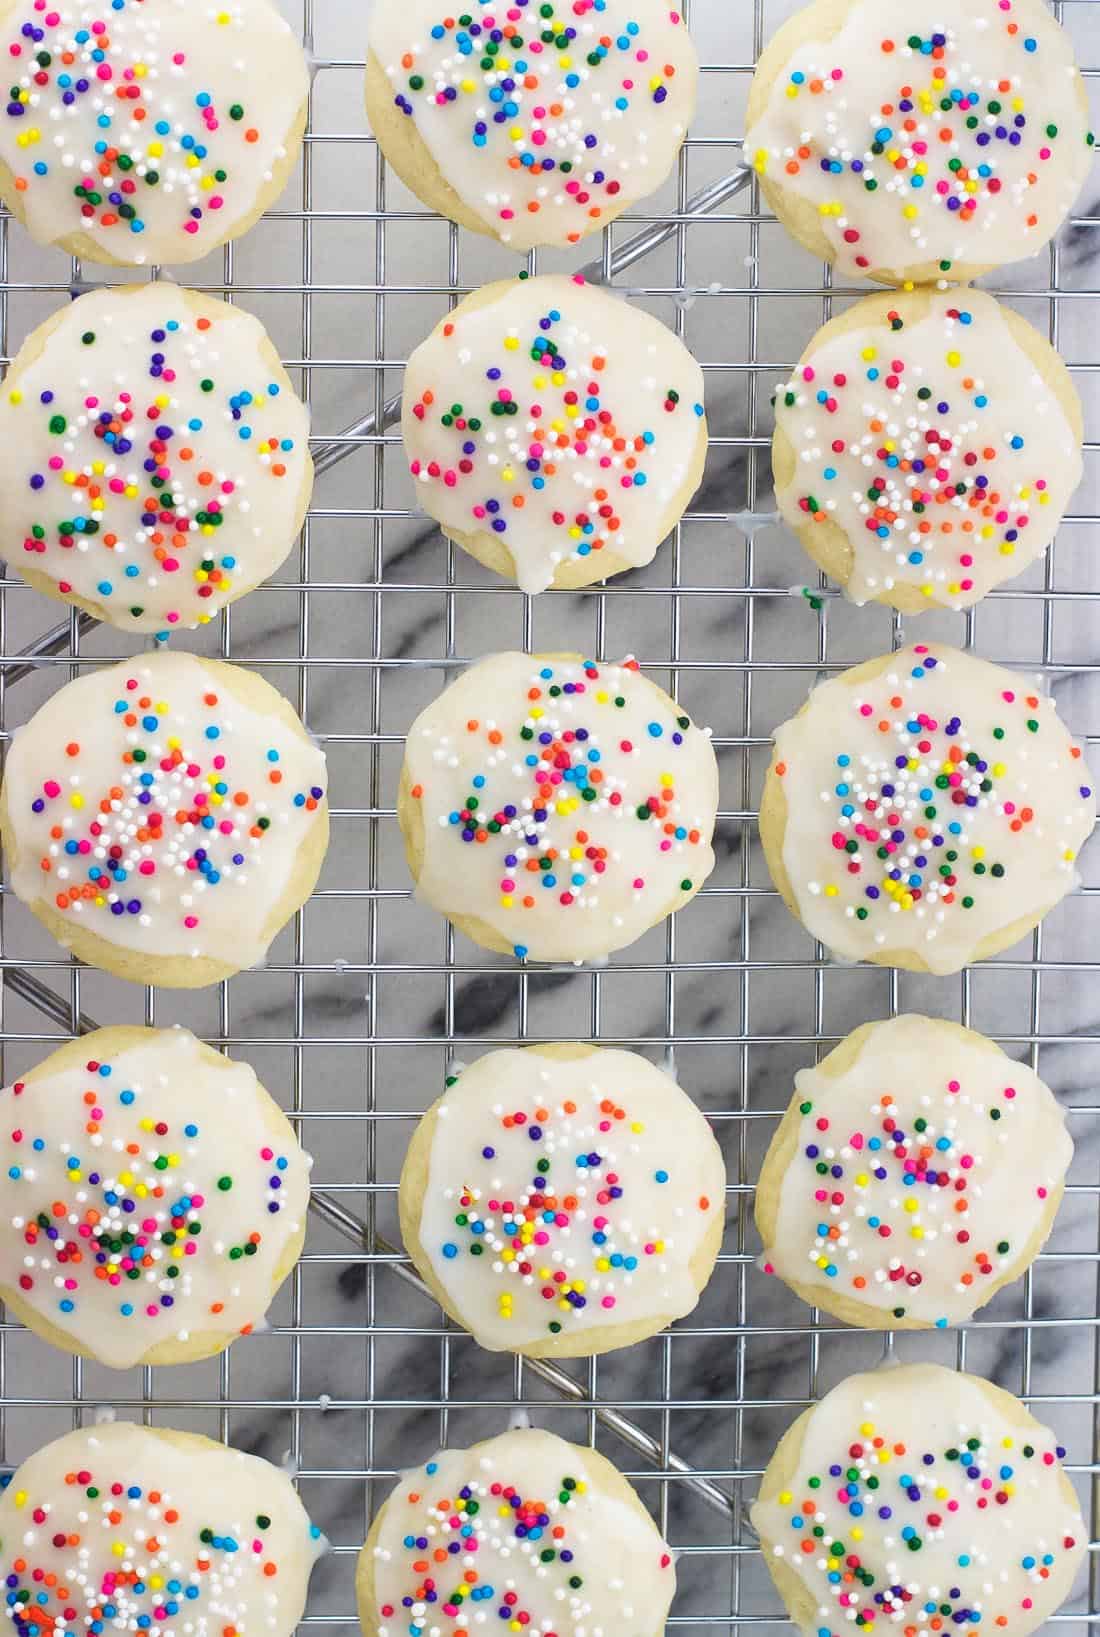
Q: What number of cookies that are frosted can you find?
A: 15